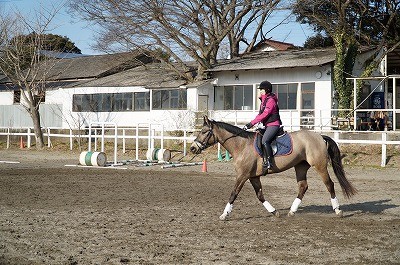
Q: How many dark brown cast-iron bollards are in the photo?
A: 0